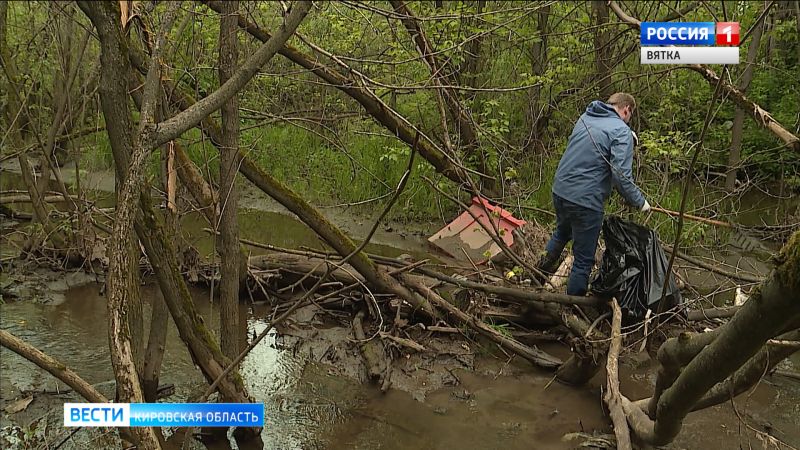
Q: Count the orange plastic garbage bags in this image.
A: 0